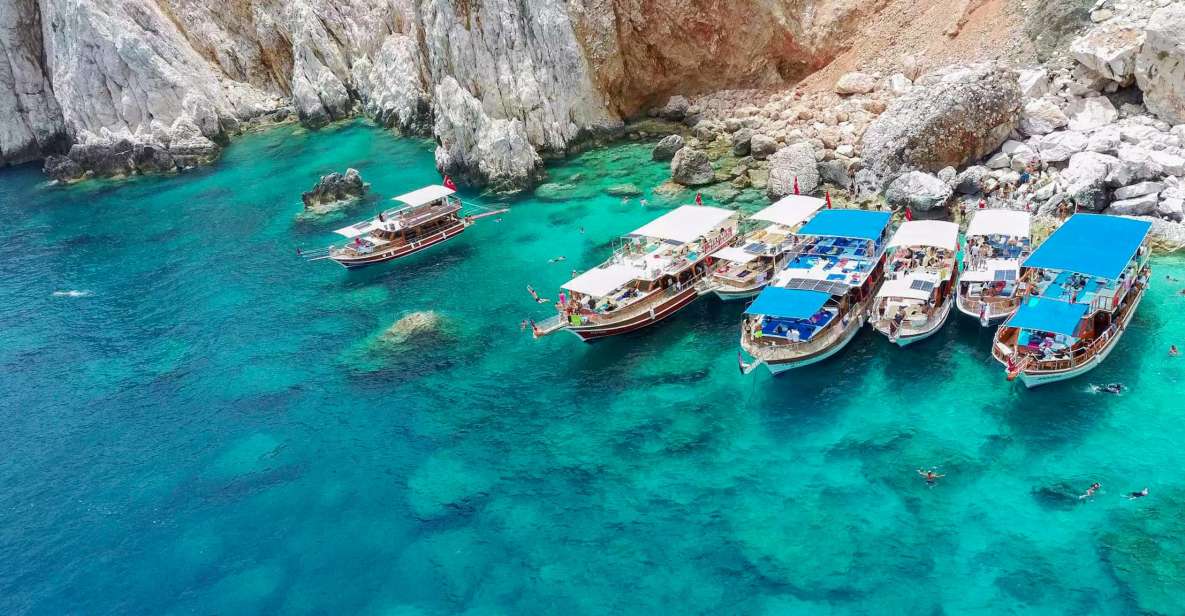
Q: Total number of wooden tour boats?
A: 7